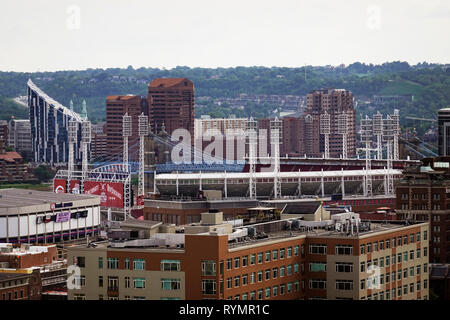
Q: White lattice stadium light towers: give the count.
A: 12